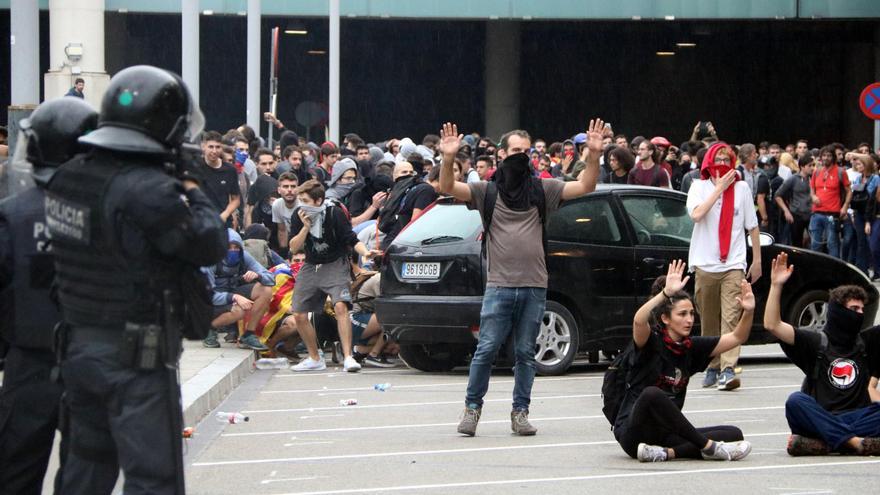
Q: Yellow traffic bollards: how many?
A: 0